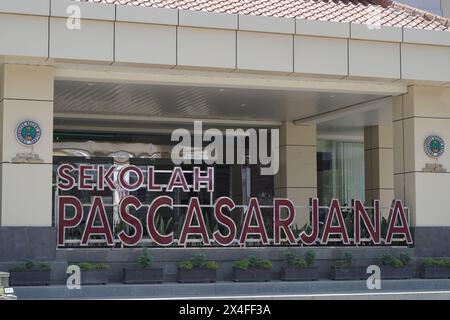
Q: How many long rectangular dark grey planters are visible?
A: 9